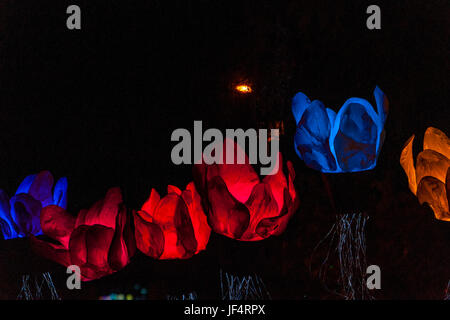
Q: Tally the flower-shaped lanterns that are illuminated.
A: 6